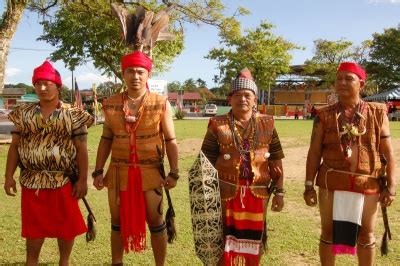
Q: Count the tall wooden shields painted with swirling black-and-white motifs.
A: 1